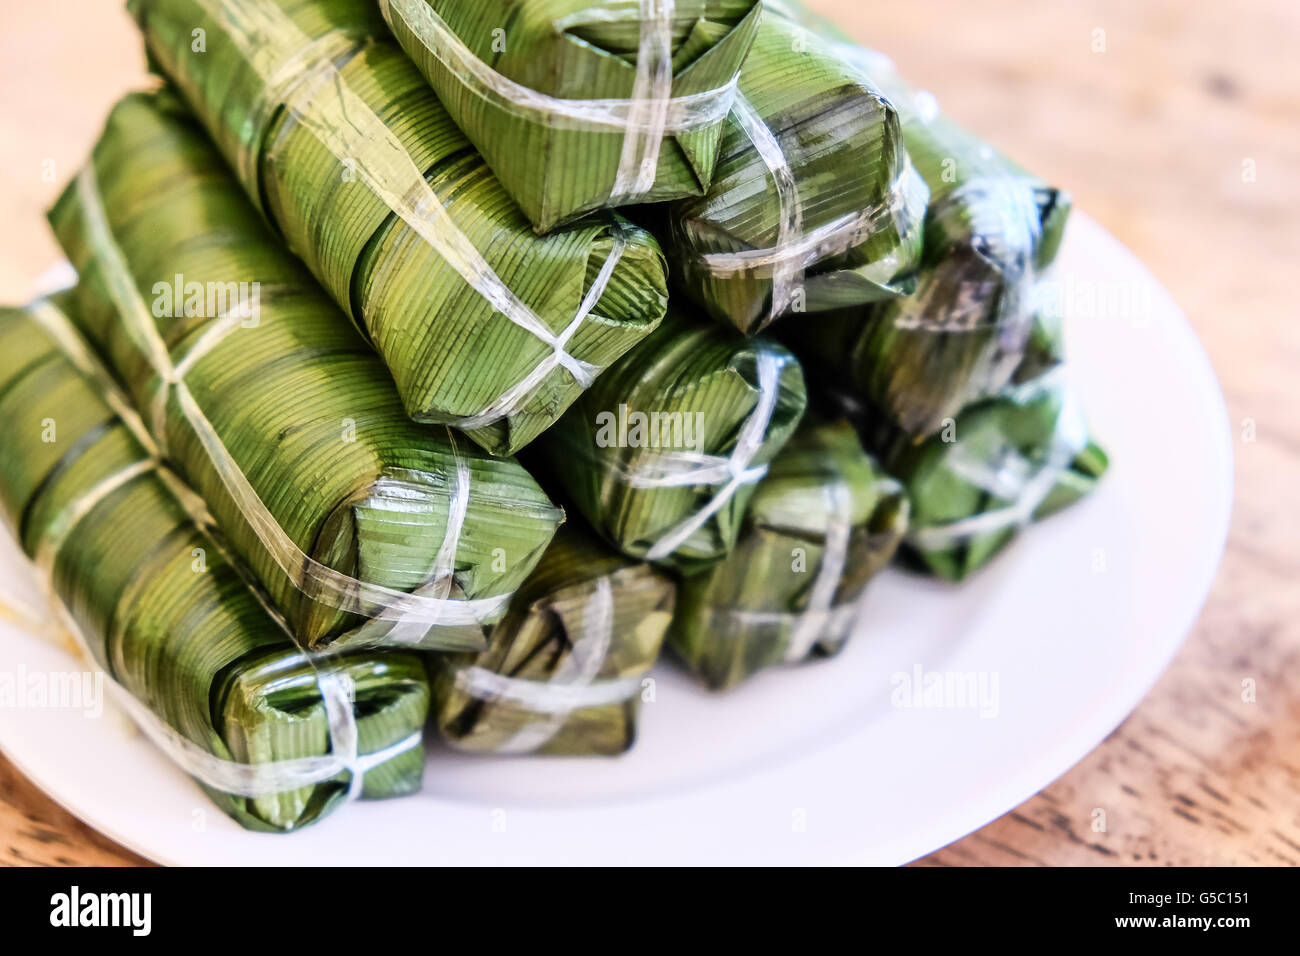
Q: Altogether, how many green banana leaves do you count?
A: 10